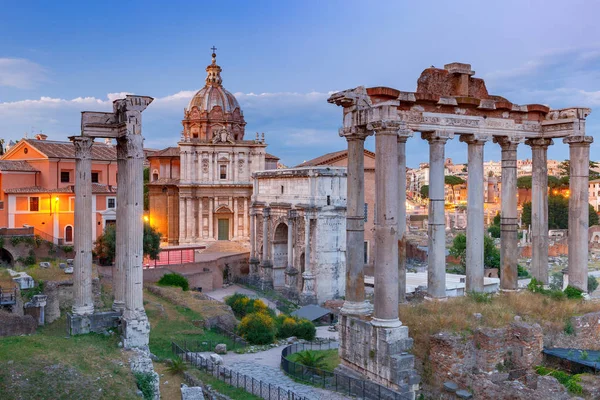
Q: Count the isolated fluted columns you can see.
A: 3